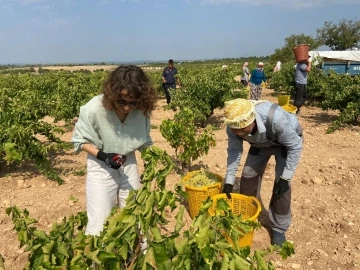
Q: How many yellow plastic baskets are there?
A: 4